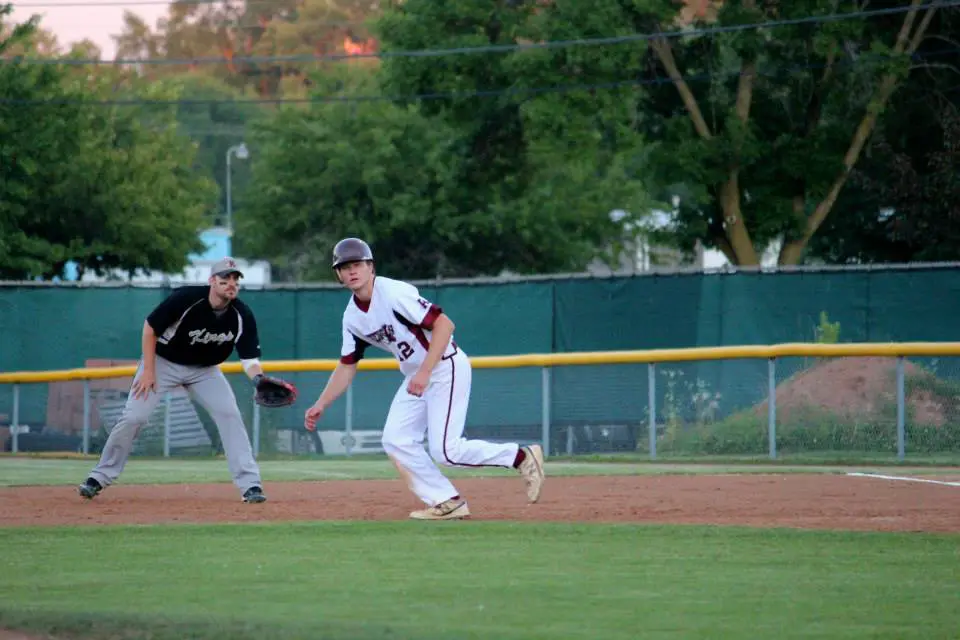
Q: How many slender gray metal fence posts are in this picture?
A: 9